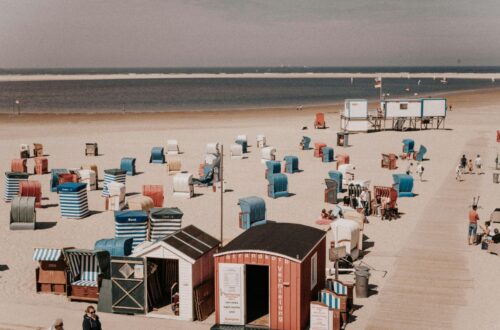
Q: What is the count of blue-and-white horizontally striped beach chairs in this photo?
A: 5